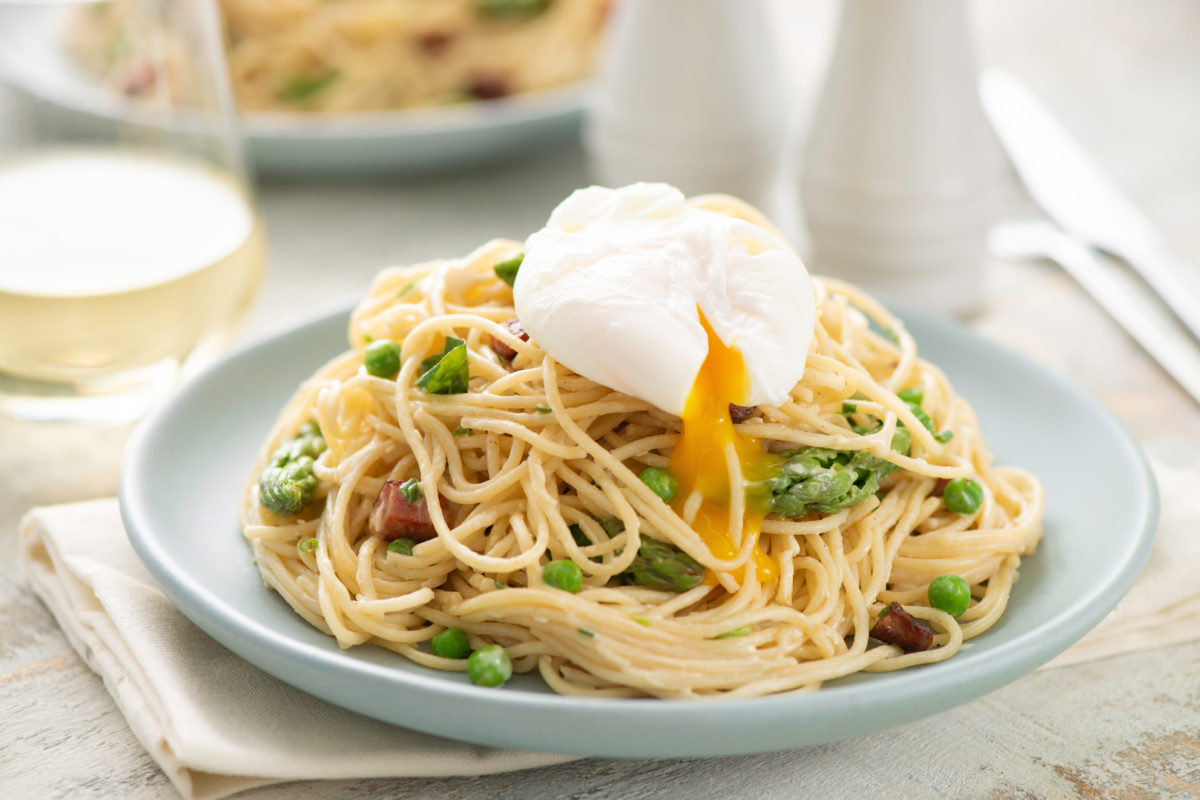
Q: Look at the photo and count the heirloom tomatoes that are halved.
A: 0